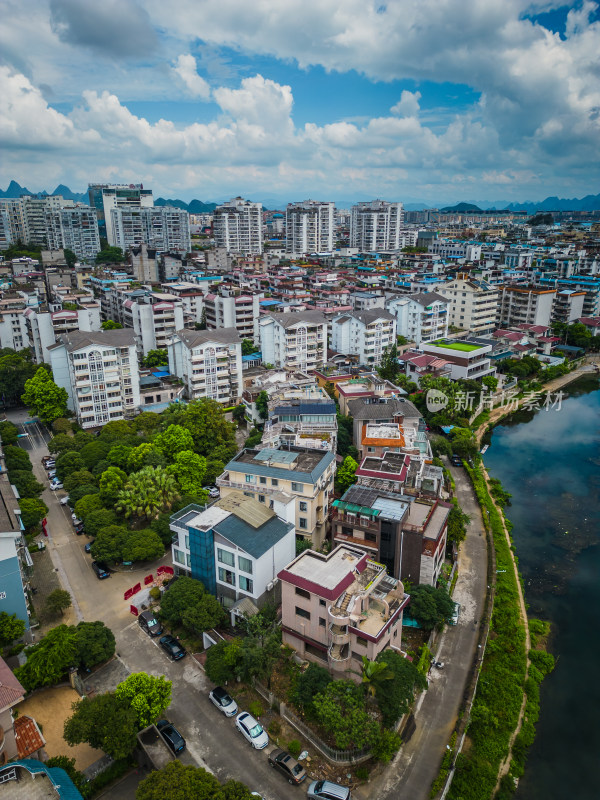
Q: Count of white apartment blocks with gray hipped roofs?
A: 5